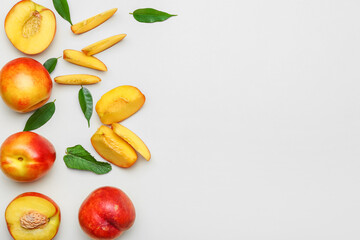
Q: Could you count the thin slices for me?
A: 5